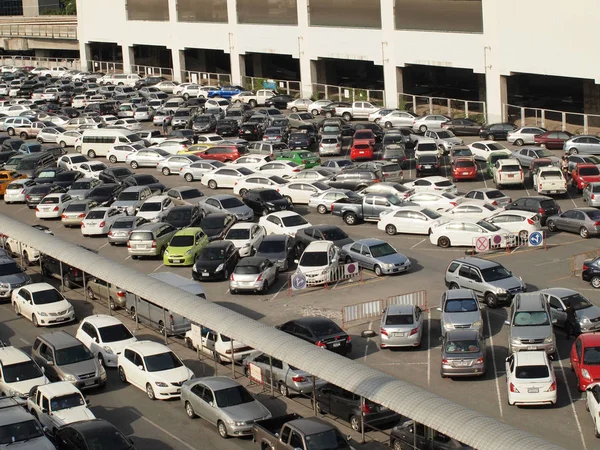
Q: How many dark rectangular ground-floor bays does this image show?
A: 7